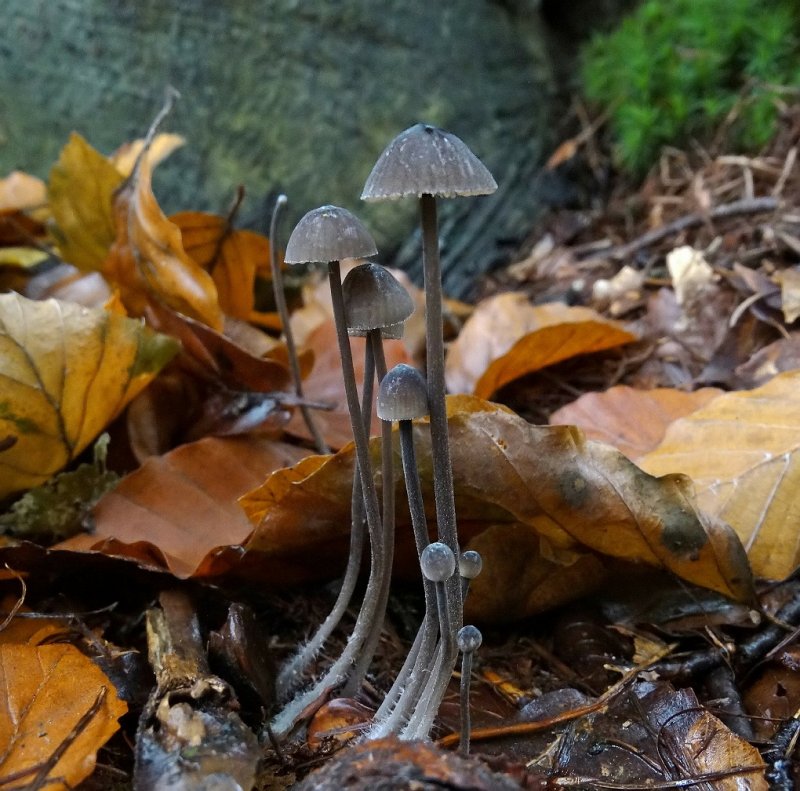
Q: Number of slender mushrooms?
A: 8